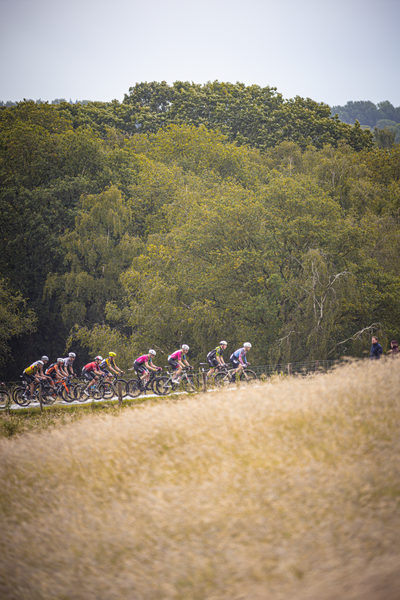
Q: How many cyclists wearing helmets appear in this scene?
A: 10